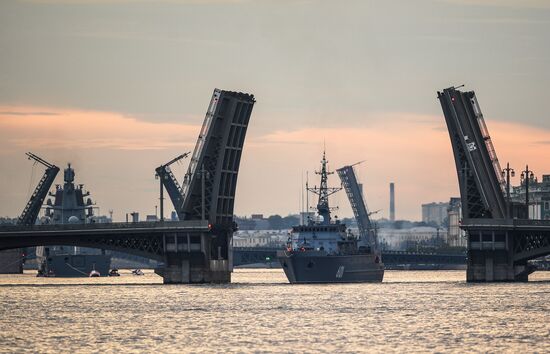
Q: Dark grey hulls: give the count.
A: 2